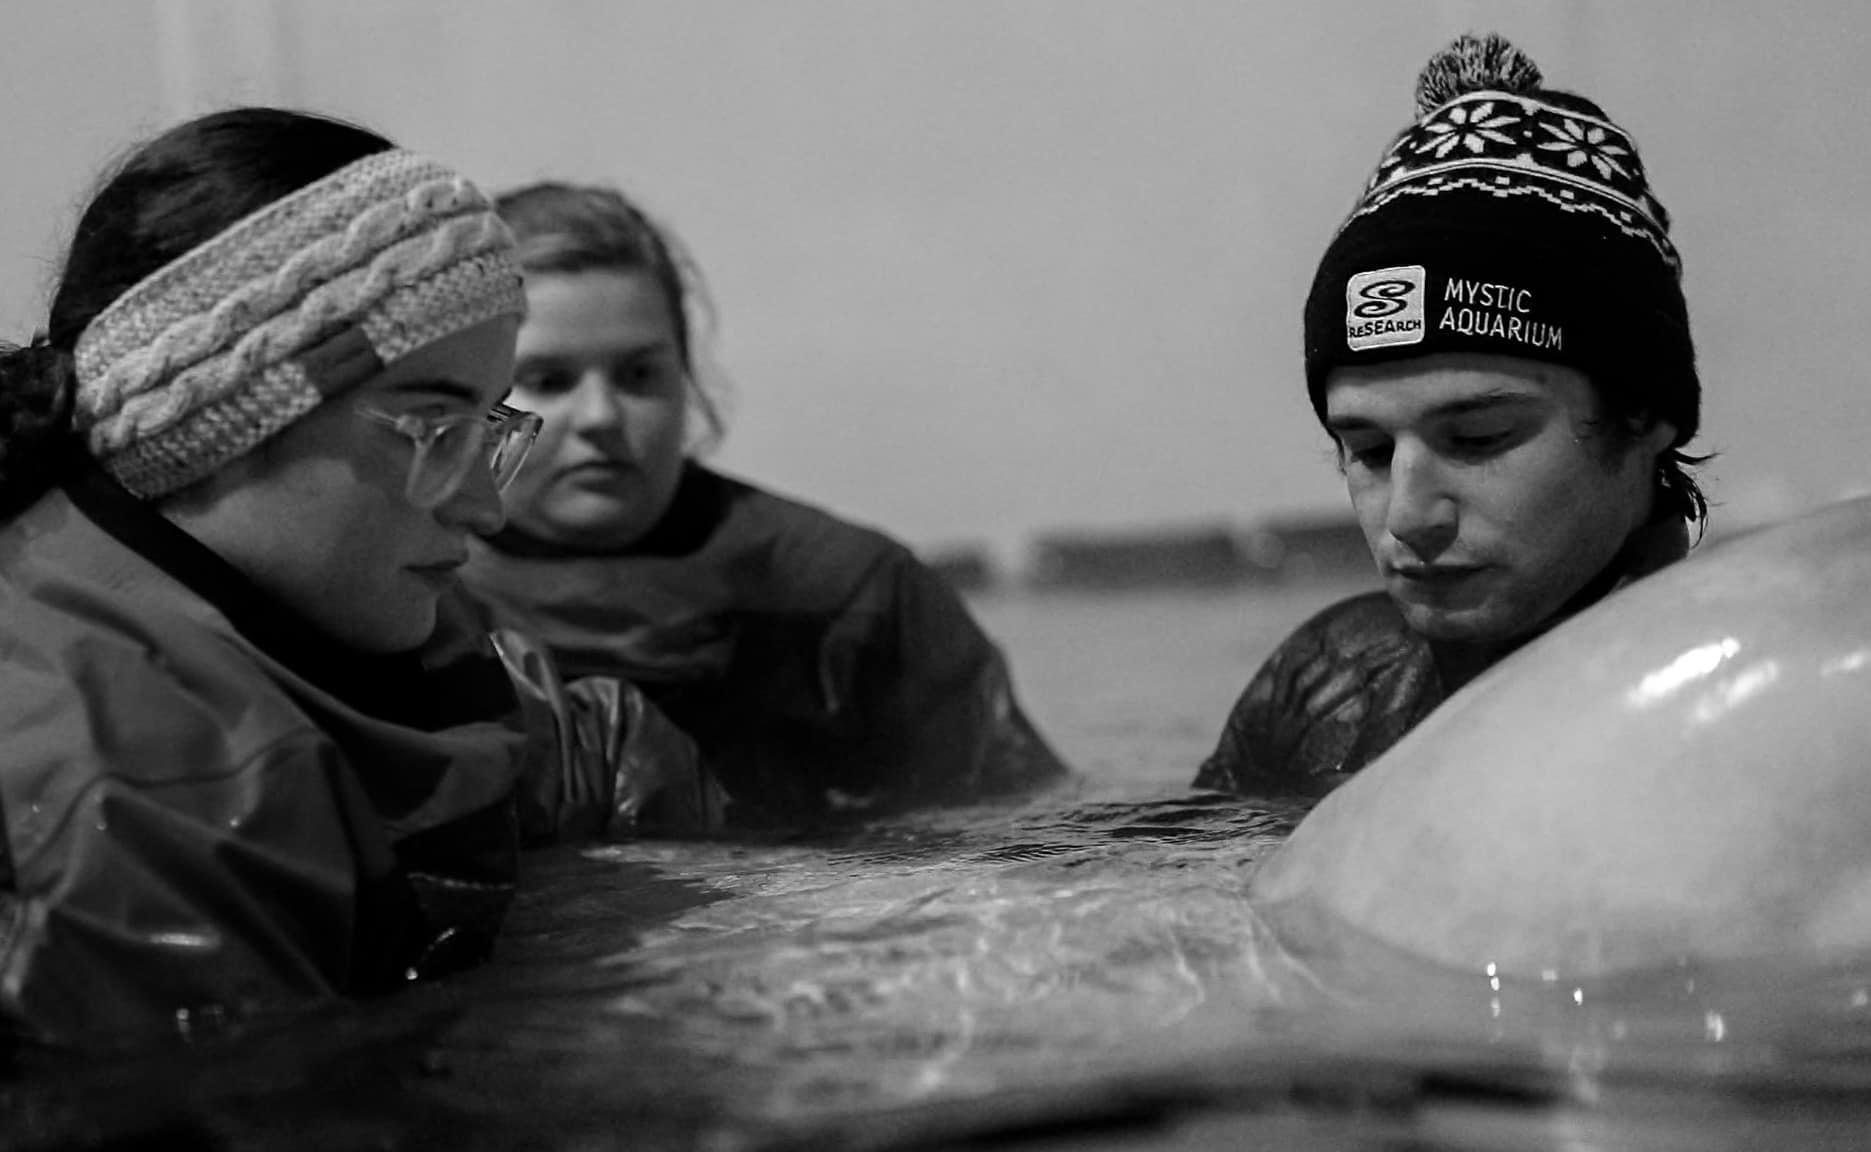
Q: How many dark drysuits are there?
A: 3